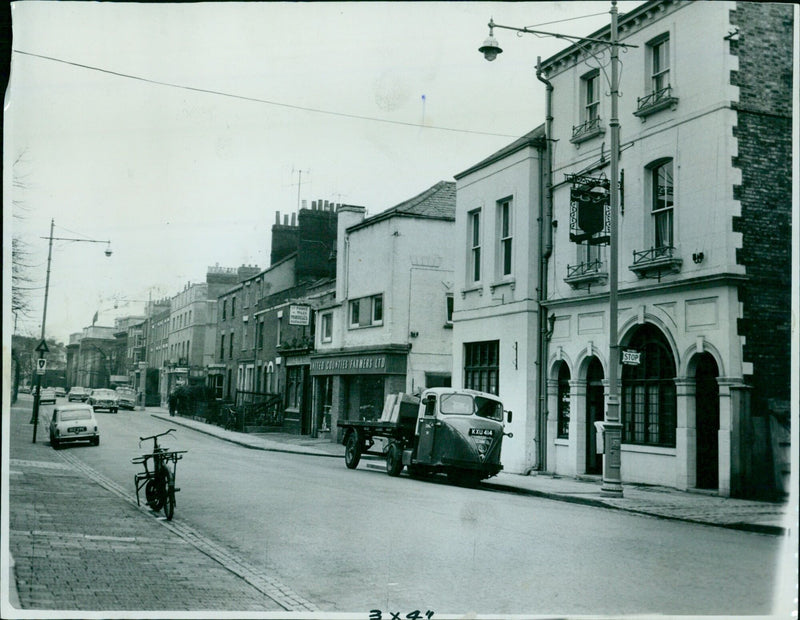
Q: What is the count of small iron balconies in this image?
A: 4